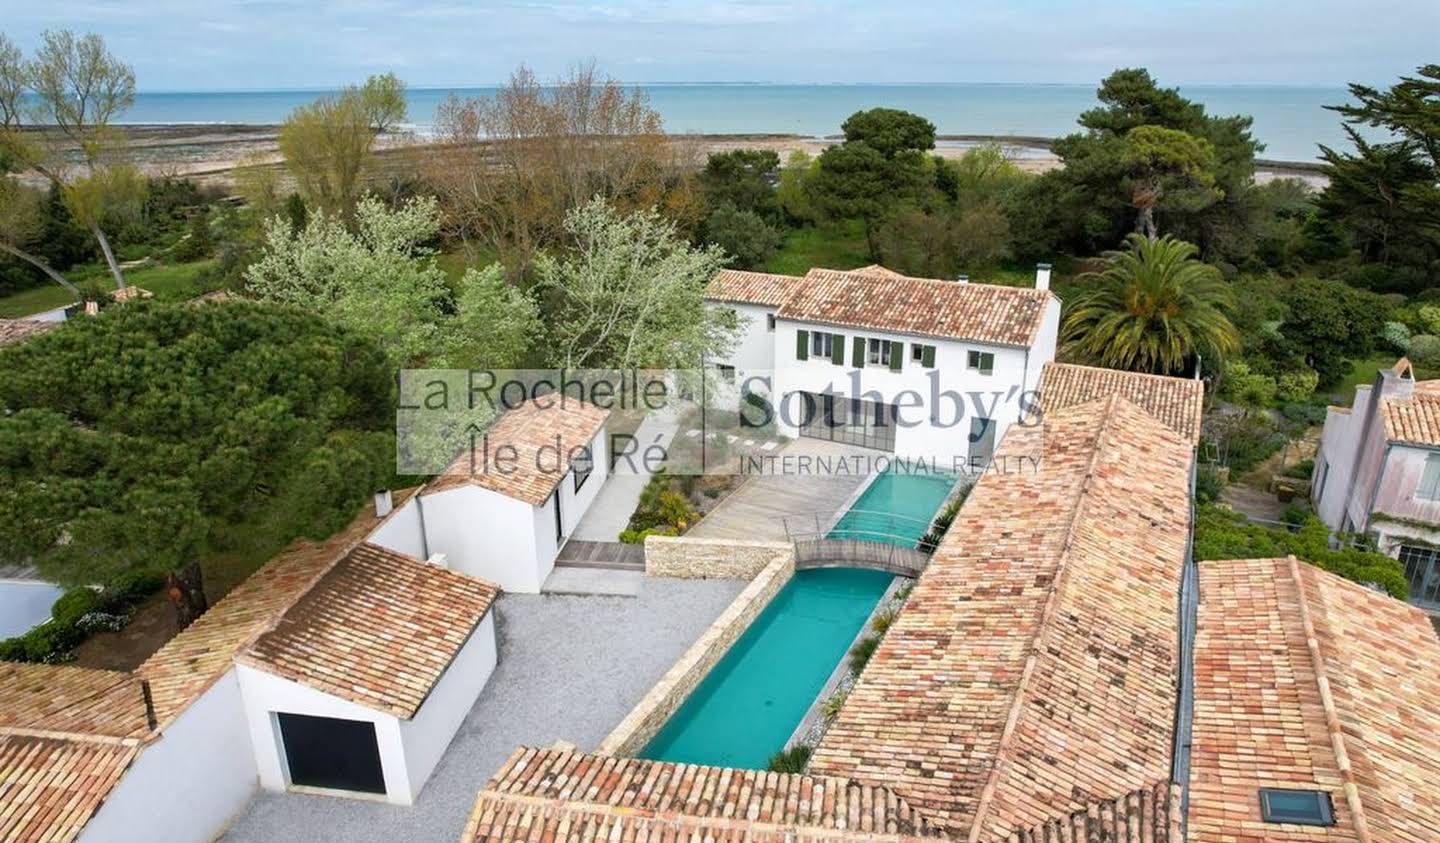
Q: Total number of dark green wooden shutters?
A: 6